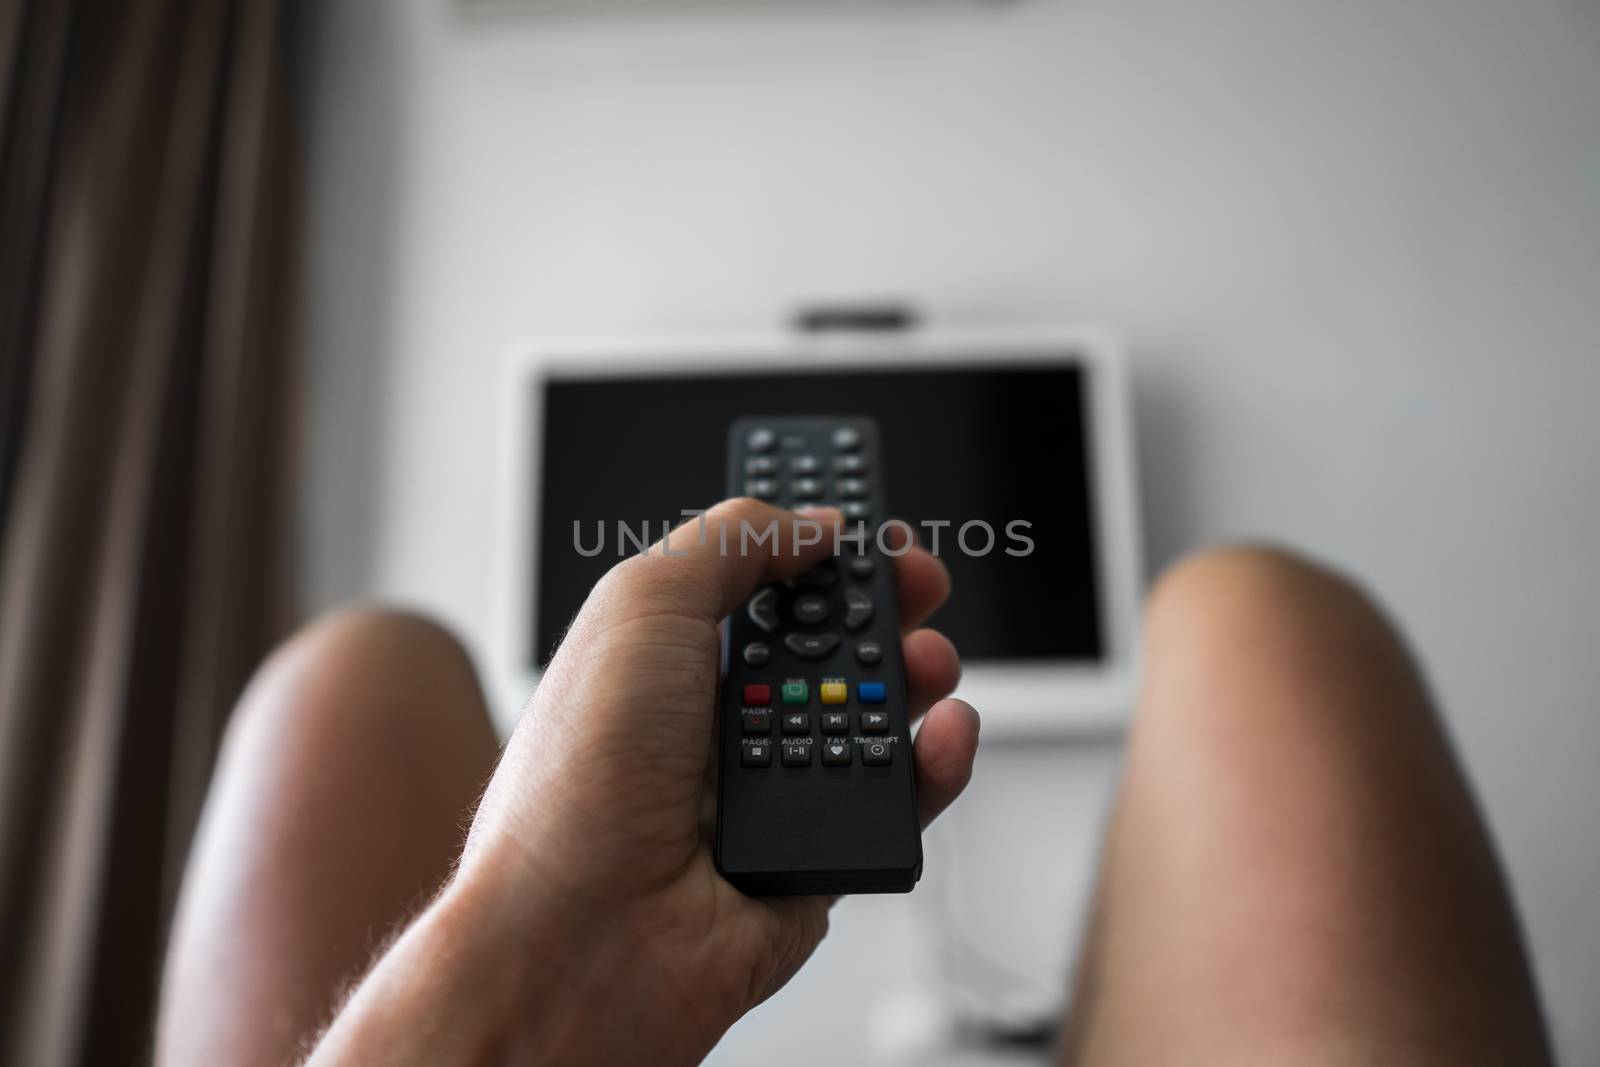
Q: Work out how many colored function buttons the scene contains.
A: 4